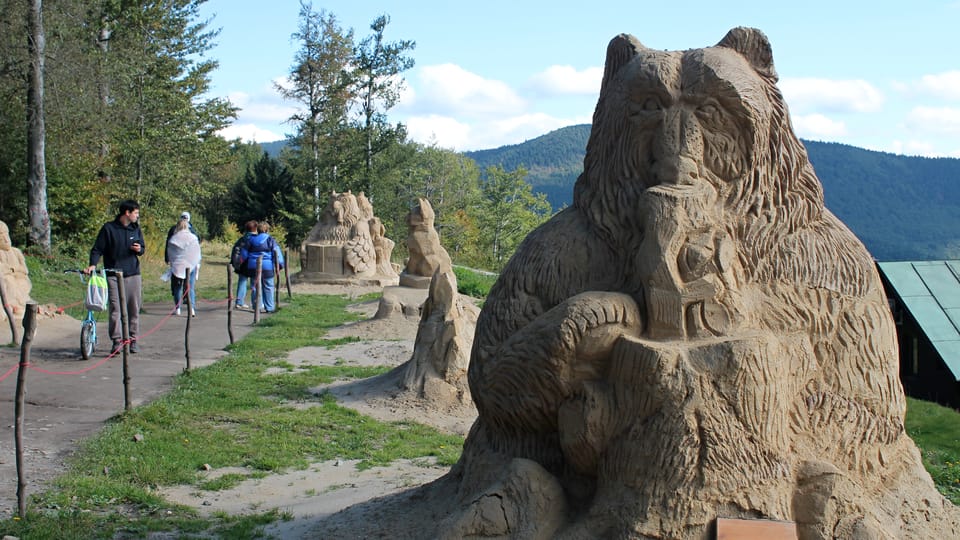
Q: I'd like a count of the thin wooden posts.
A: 8